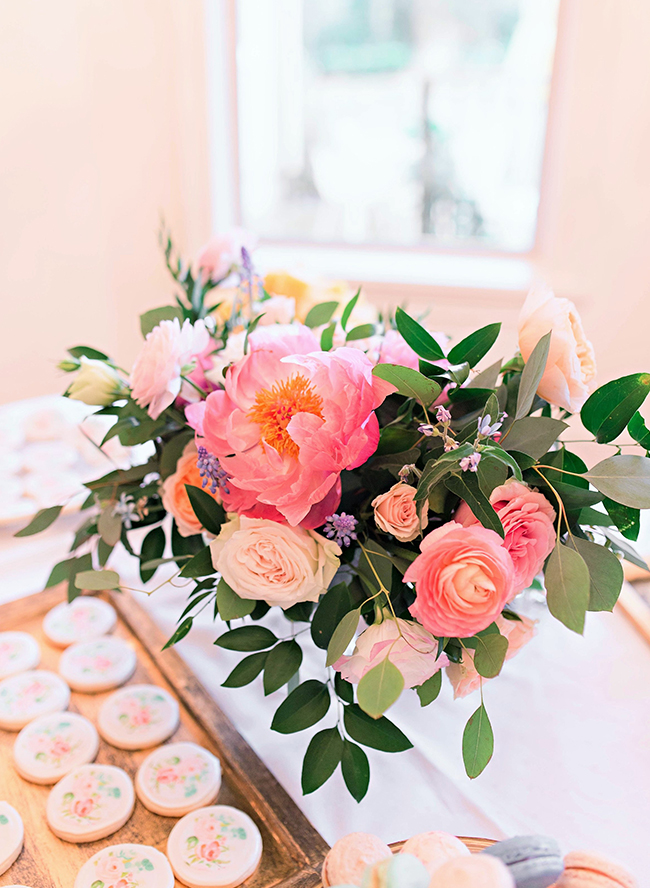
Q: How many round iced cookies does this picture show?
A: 11